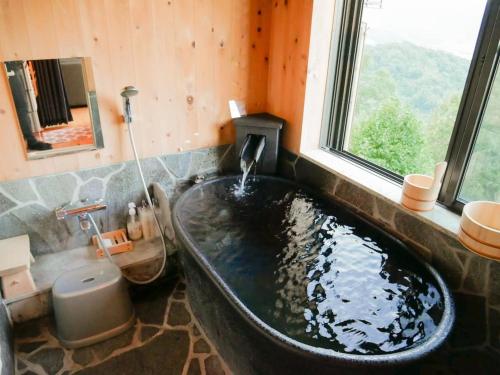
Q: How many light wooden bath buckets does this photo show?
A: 2